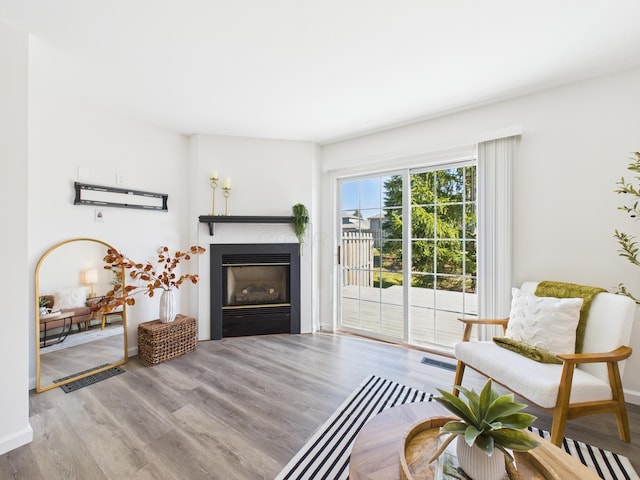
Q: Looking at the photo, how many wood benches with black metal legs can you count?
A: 0